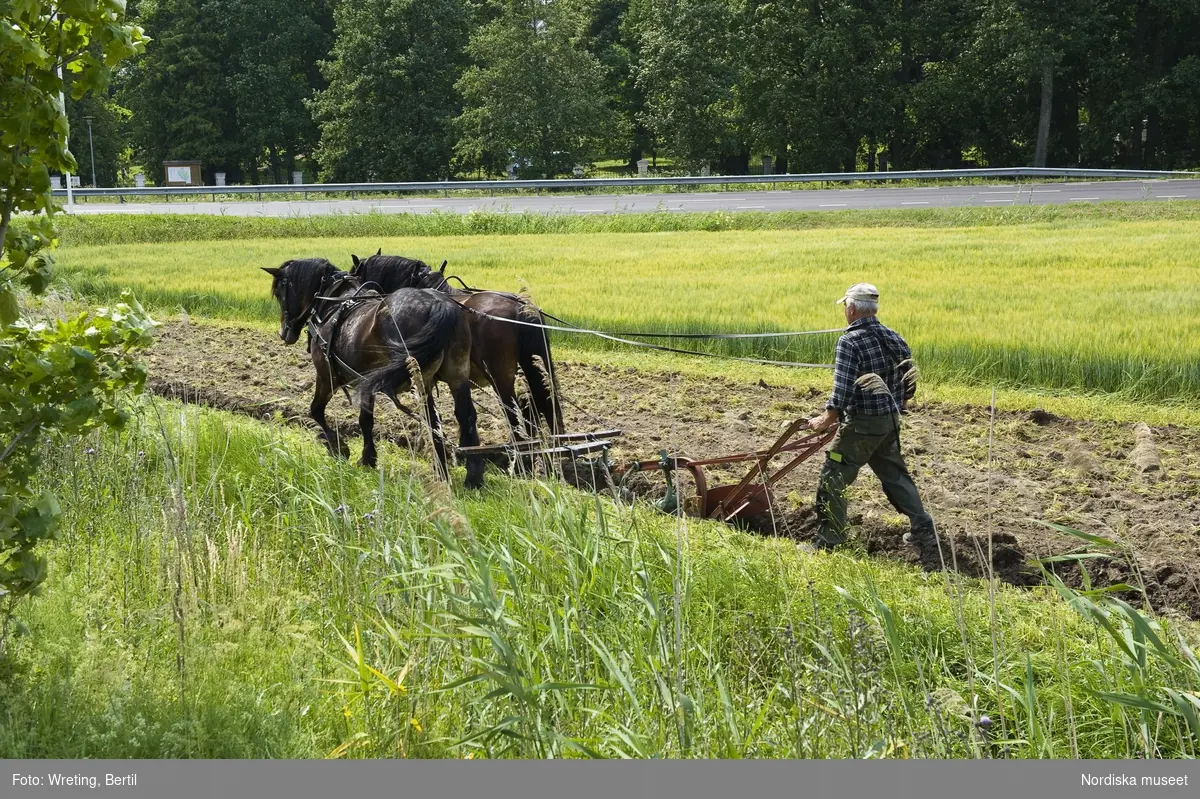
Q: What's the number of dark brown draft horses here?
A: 2